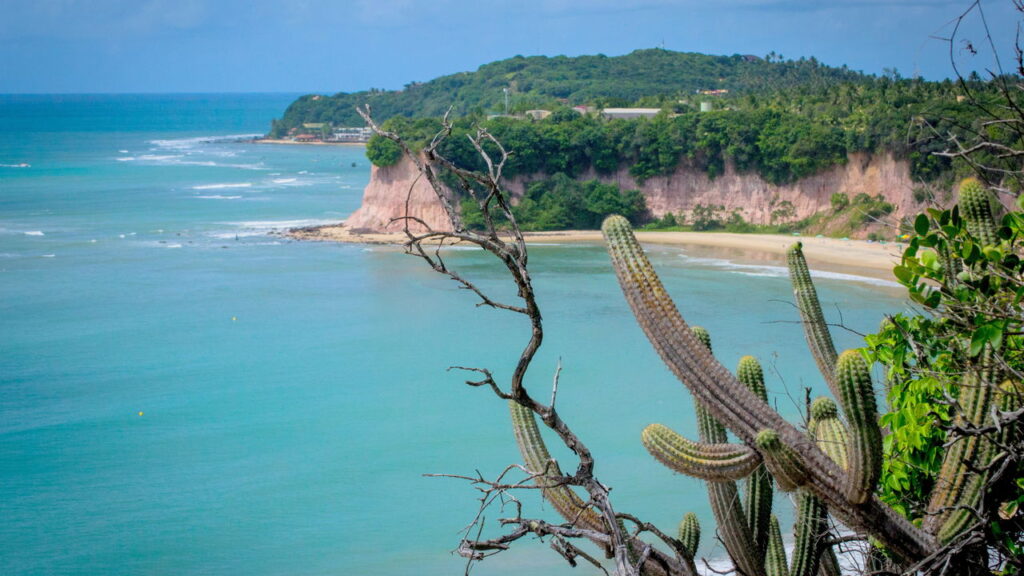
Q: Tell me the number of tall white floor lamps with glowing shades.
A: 0